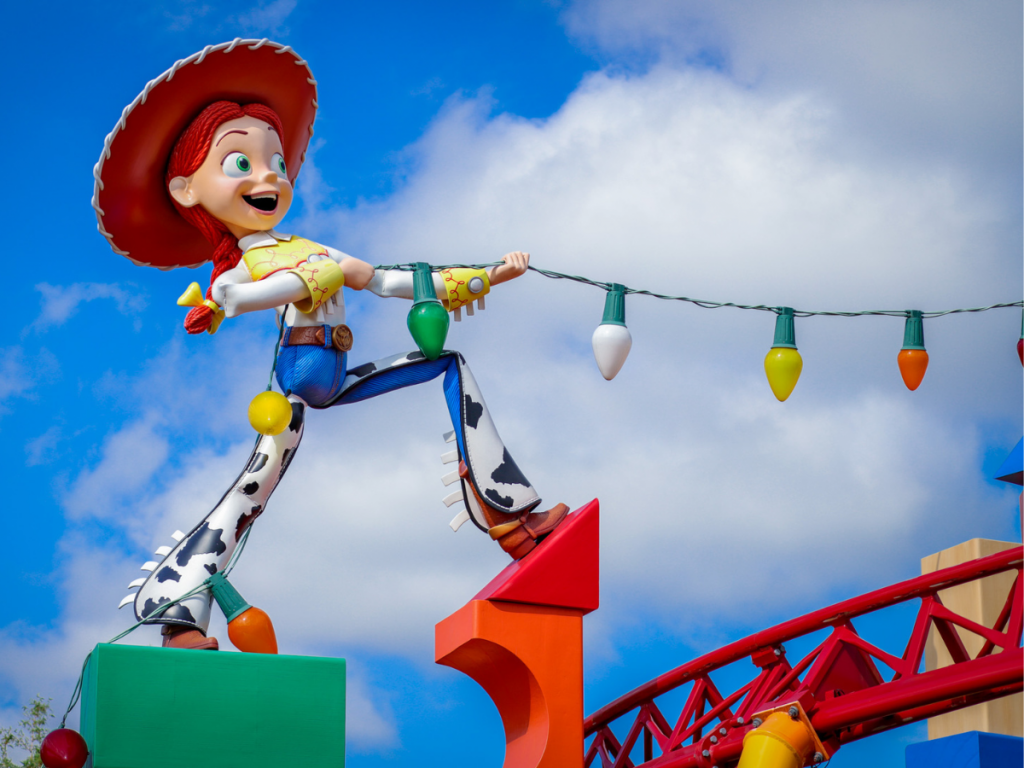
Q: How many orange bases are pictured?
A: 1